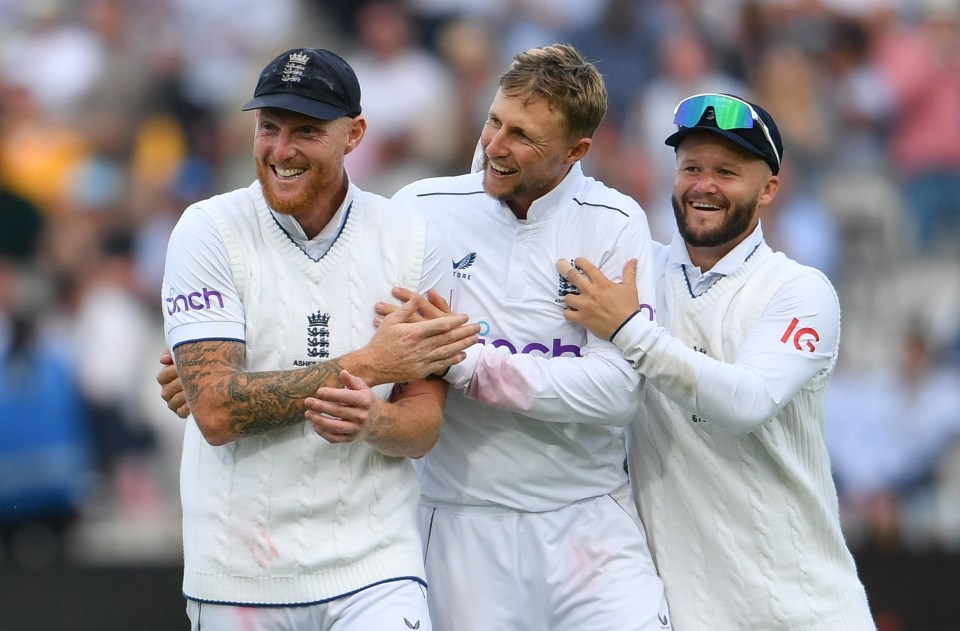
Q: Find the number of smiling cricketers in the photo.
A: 3